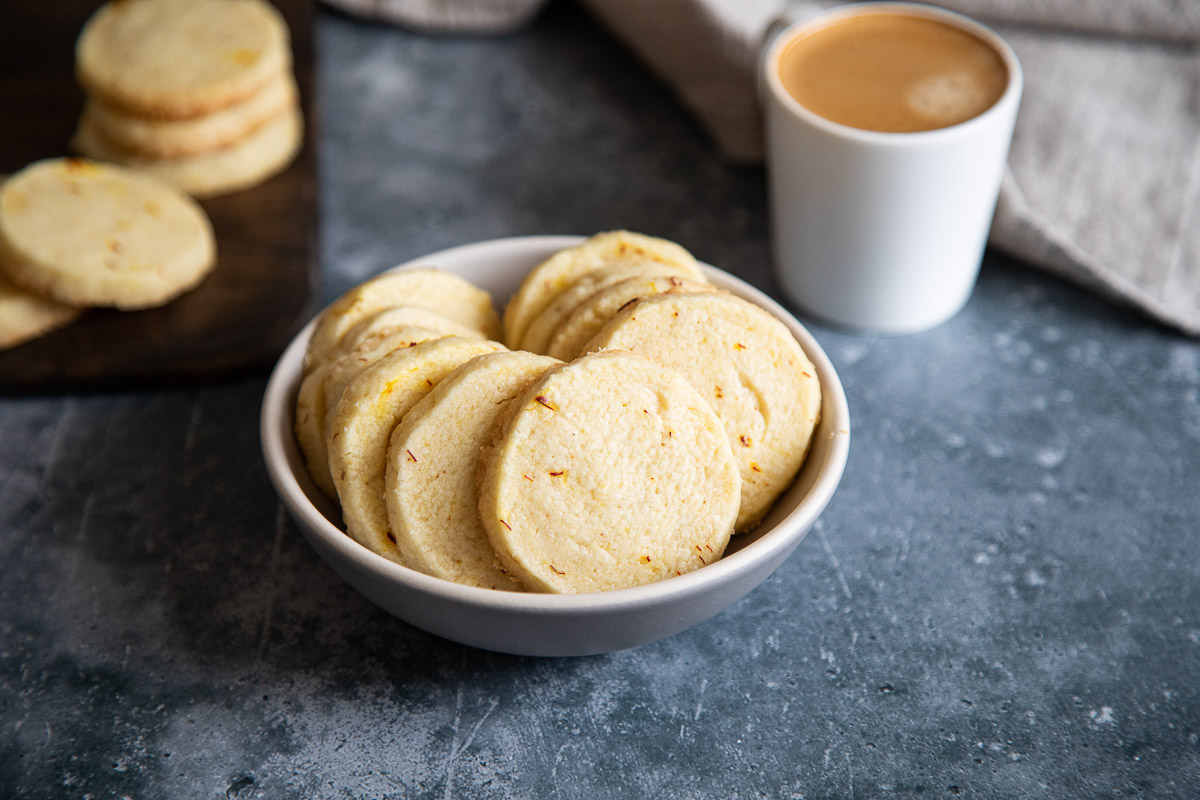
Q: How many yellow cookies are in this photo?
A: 15